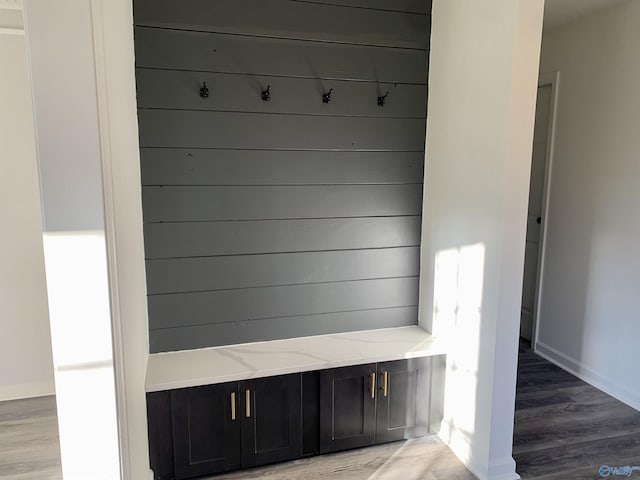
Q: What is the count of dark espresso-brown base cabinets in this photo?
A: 2